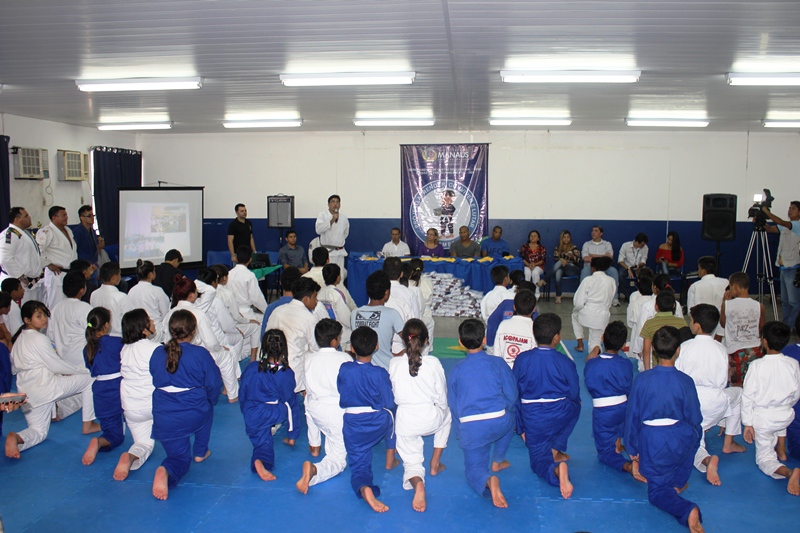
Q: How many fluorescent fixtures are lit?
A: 10